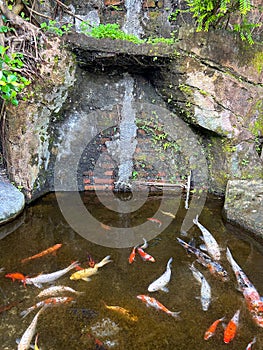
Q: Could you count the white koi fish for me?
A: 6